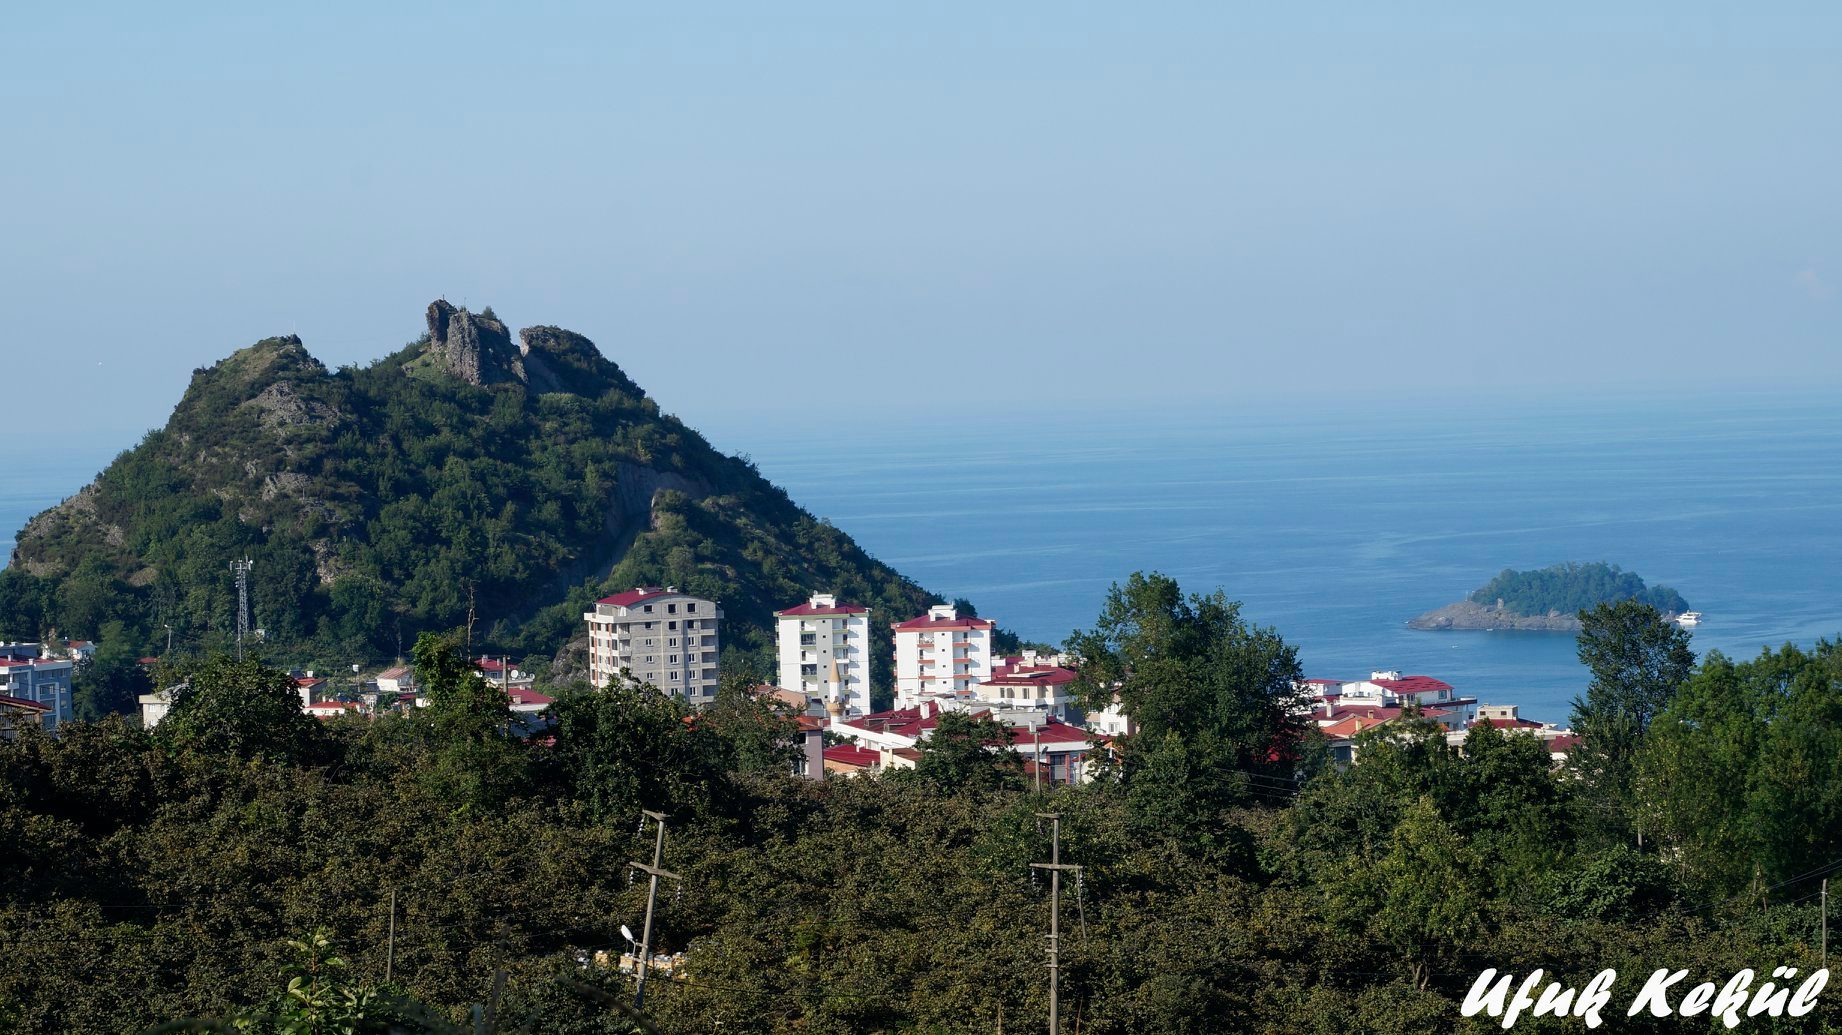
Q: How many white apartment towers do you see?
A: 2